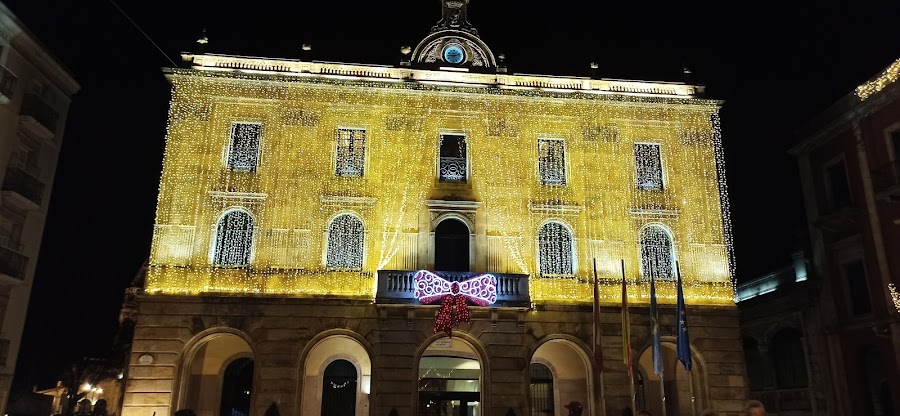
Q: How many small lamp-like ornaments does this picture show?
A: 6